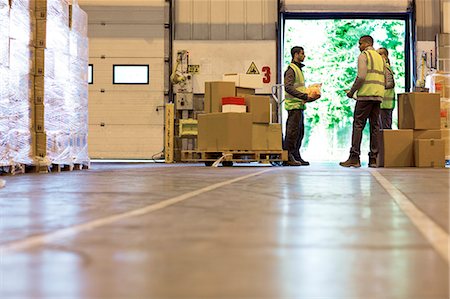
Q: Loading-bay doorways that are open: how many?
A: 1